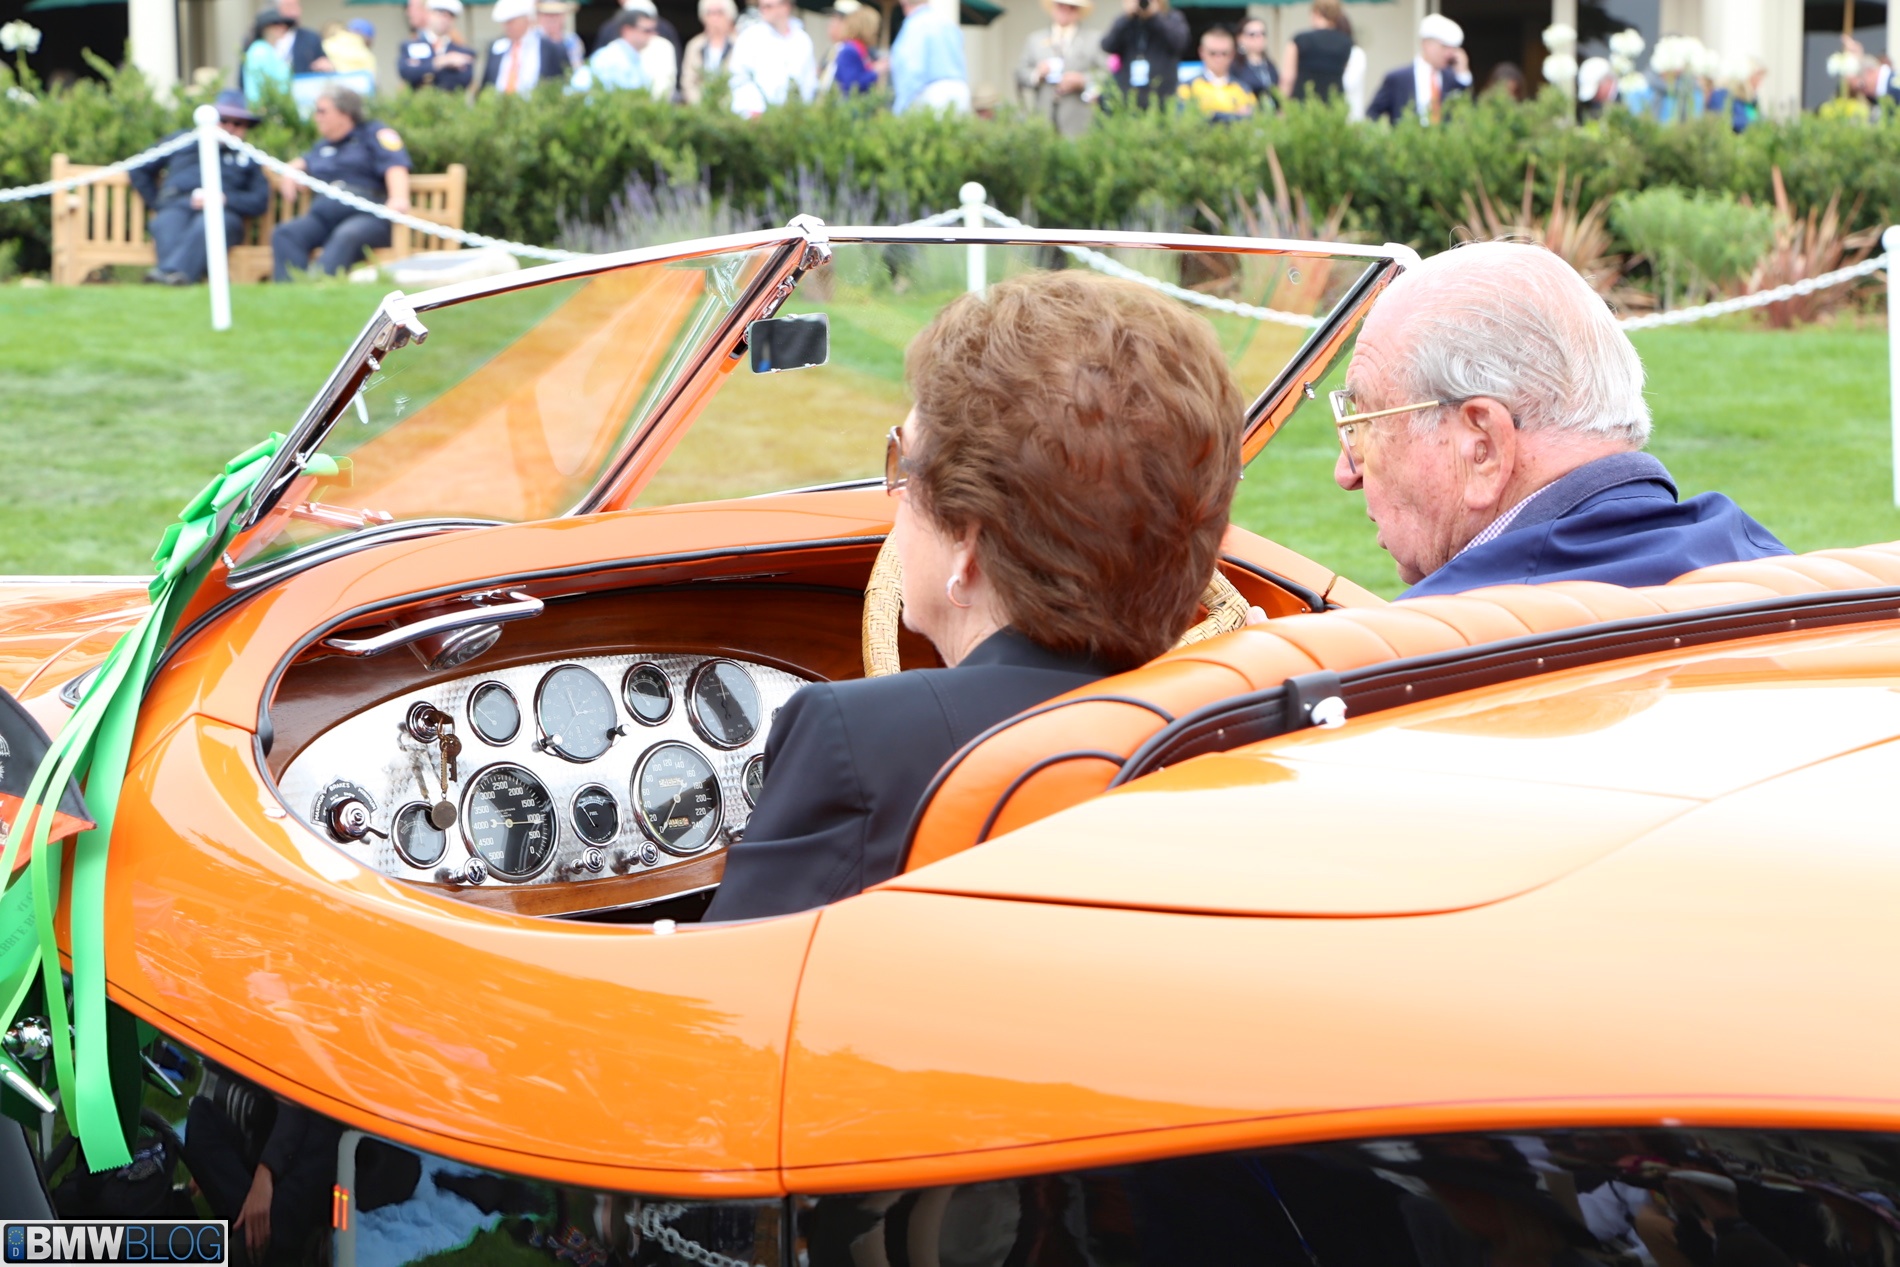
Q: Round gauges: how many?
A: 9